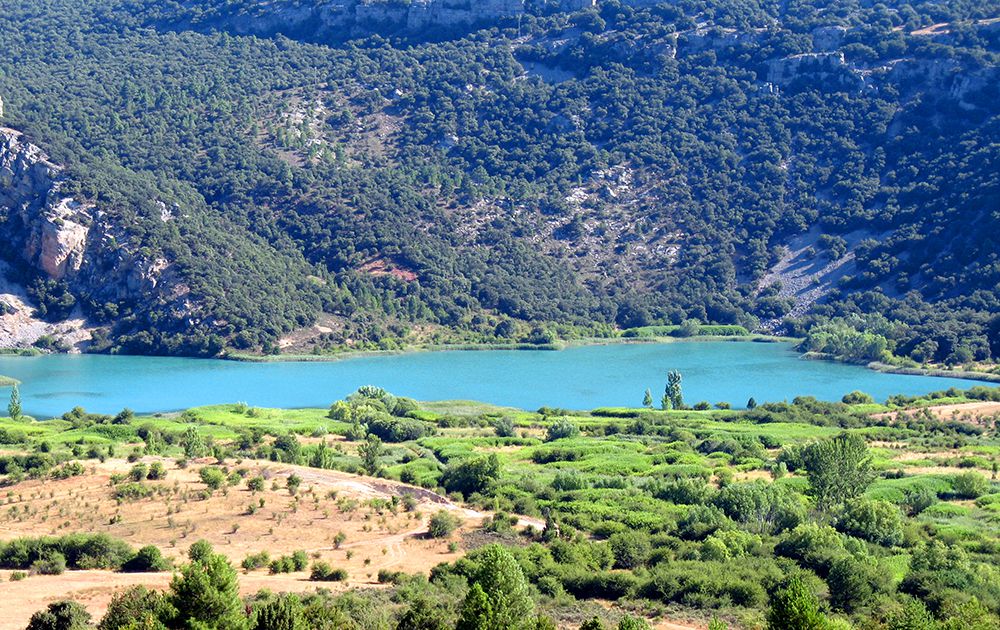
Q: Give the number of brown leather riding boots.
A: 0